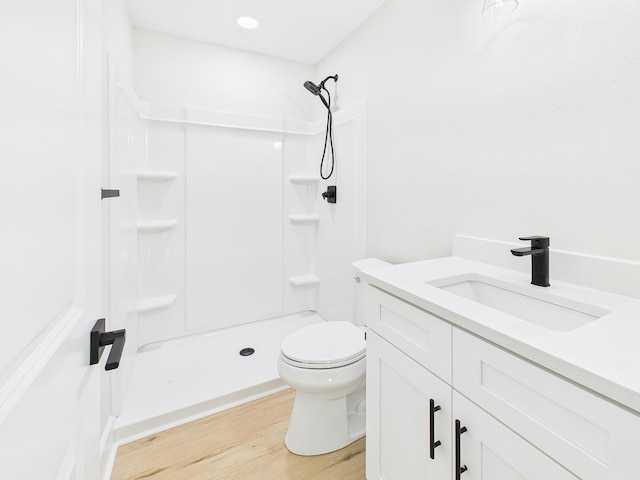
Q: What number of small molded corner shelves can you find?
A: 6